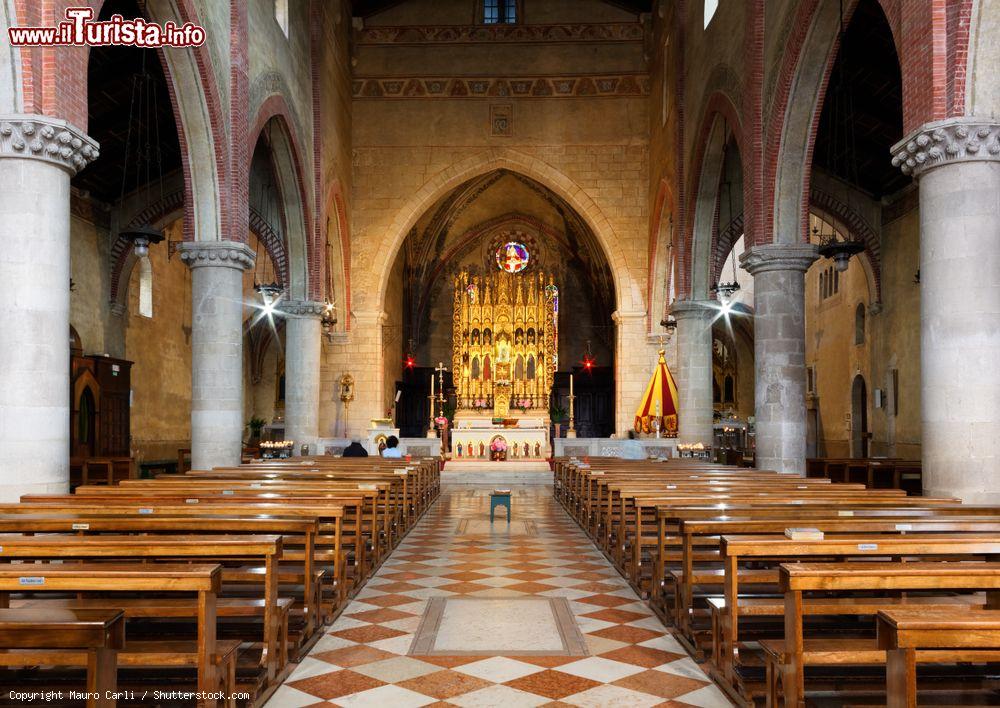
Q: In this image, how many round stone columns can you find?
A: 6